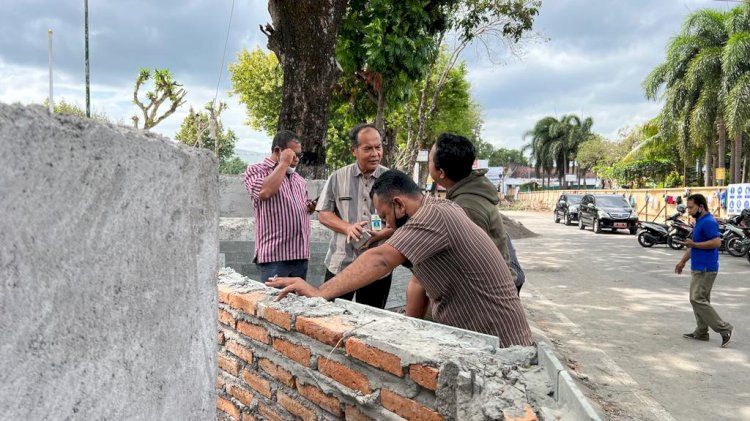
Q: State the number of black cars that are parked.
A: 2